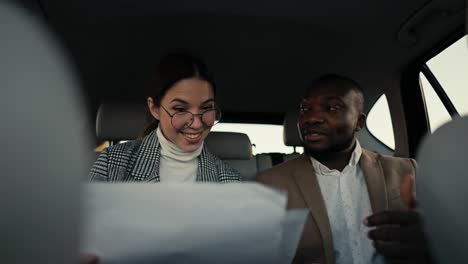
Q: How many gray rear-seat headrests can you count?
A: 3